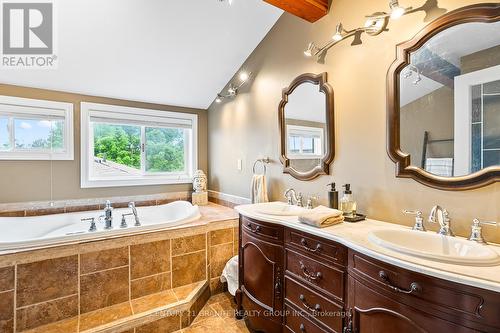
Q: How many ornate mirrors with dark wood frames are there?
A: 2